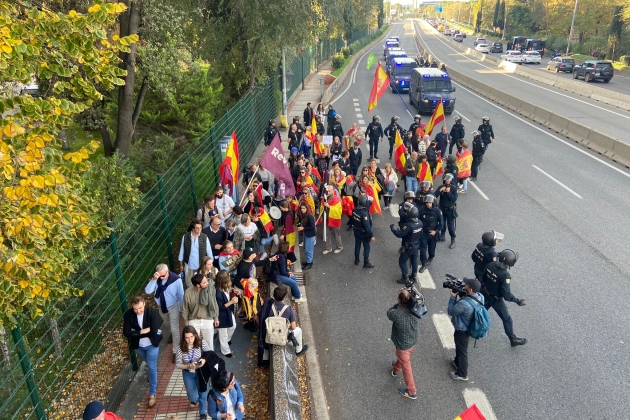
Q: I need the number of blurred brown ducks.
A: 0